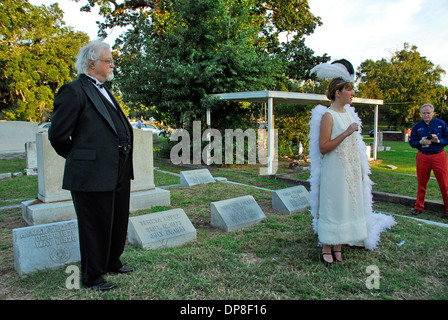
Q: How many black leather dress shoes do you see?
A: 2